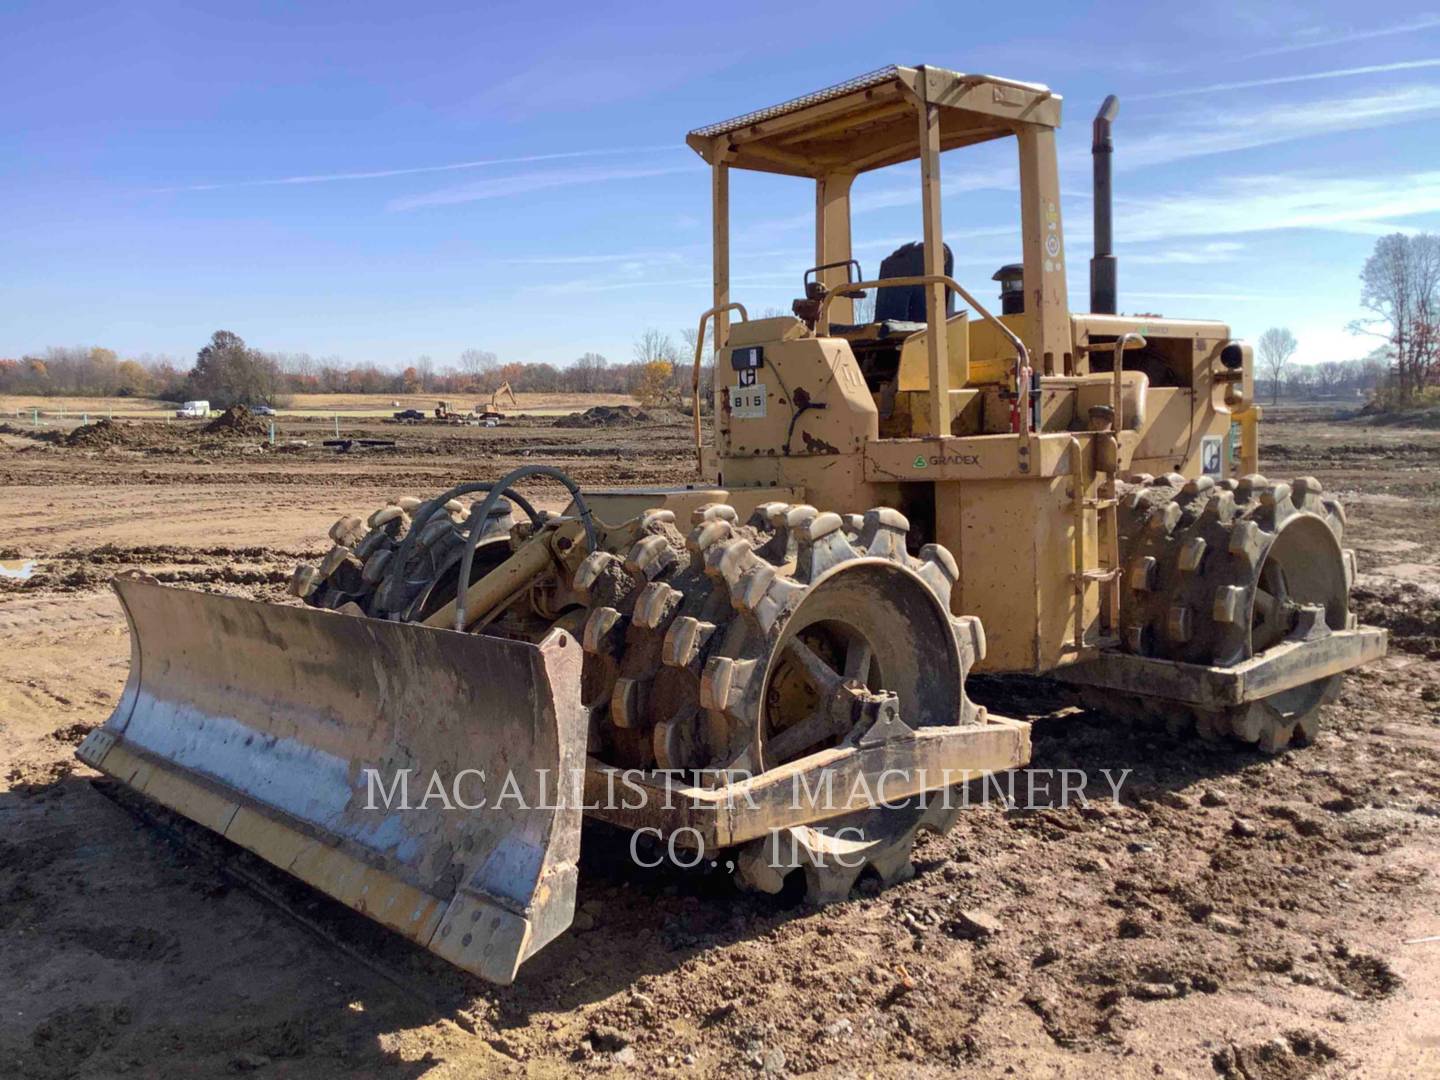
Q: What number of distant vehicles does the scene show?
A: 5